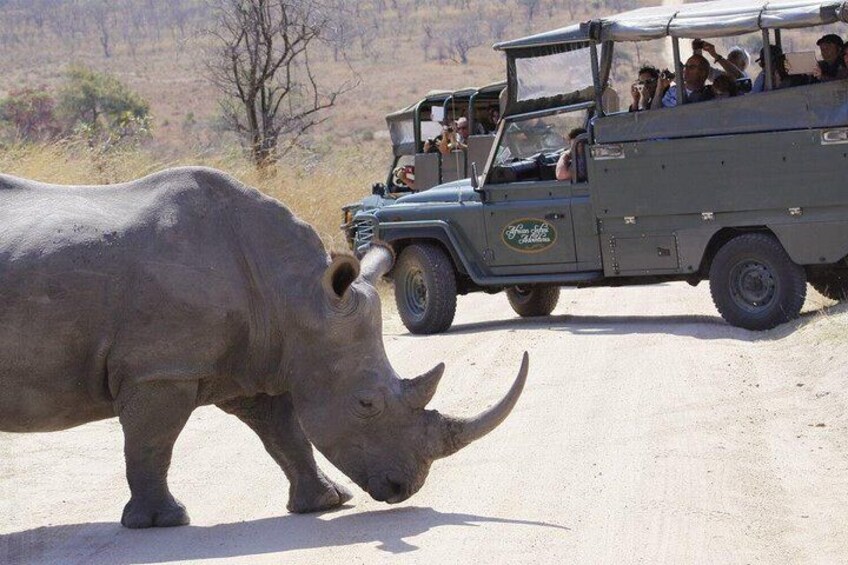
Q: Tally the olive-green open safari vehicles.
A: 2